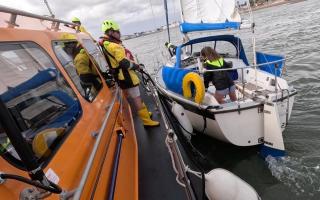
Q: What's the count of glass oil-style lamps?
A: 0